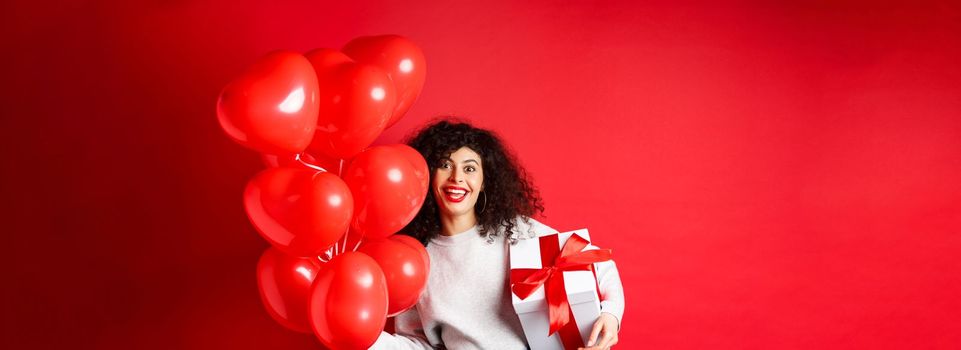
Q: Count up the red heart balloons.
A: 9